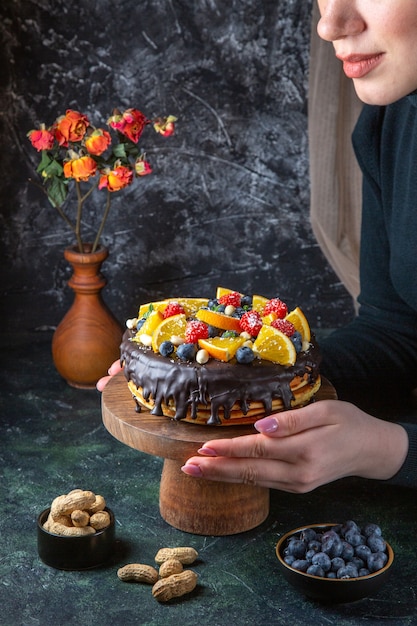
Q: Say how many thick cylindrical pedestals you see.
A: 1